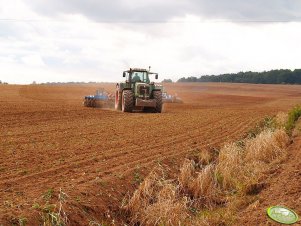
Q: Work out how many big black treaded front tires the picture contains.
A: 2